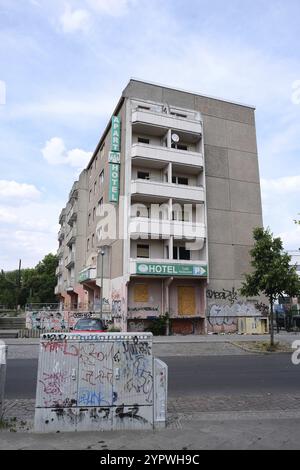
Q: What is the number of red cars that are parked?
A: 1